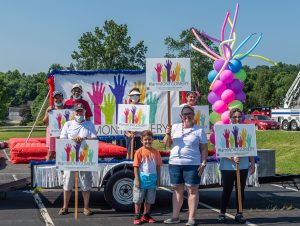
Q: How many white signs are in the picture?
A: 6